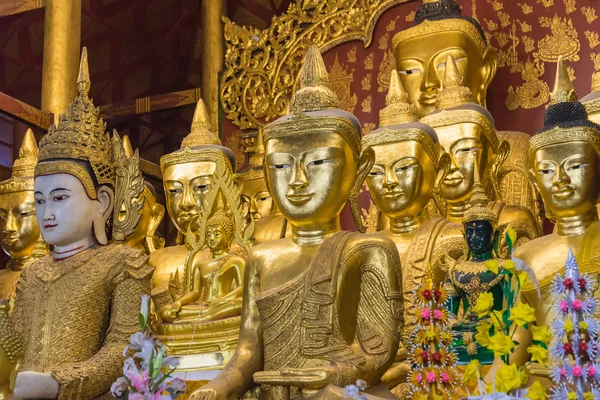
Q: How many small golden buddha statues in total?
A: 1